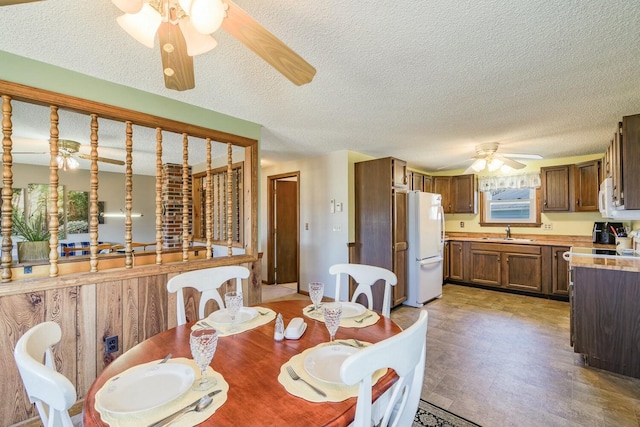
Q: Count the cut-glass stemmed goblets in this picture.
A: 4